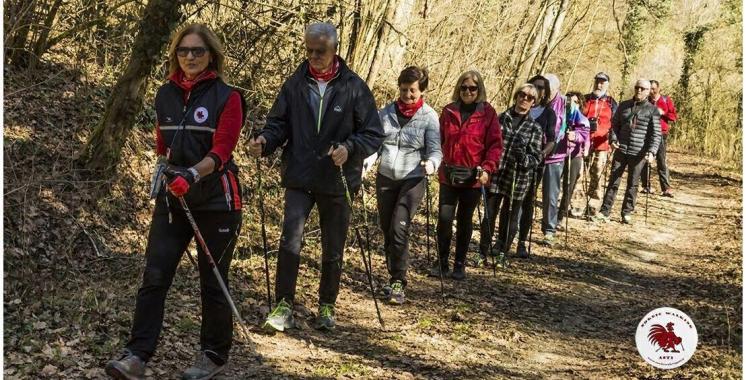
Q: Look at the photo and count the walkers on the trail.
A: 11